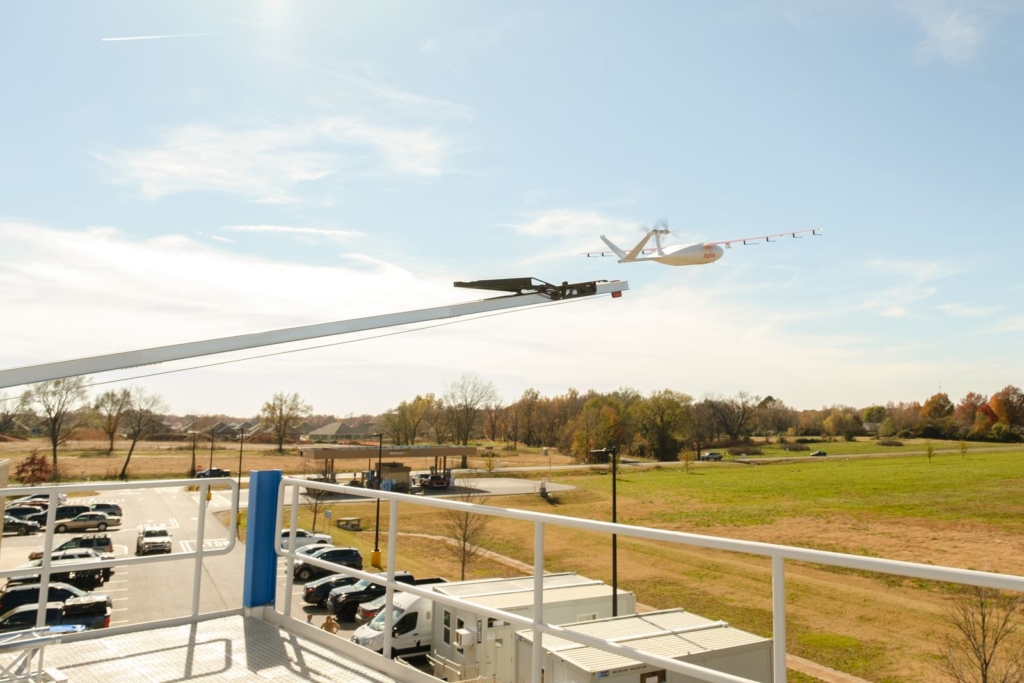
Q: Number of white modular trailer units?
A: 2